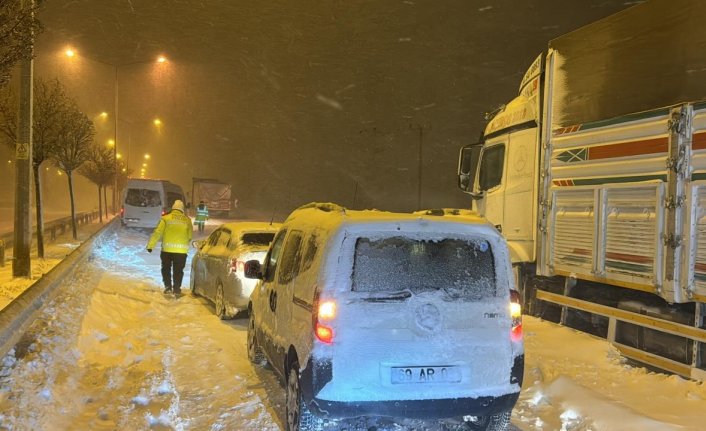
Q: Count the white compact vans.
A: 1